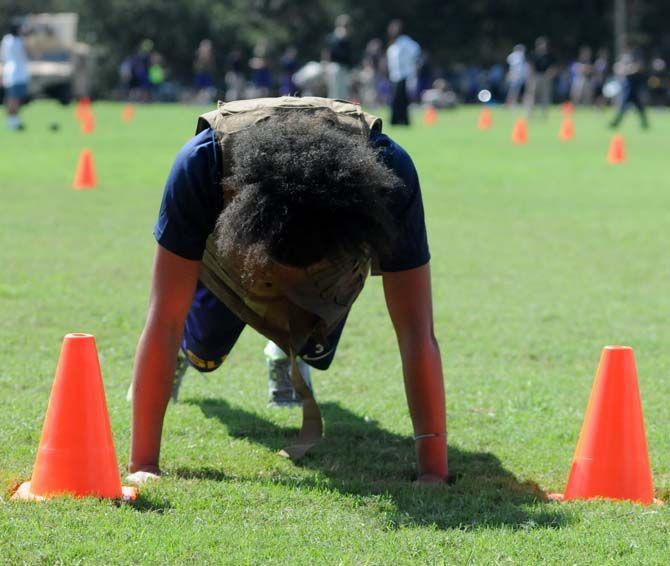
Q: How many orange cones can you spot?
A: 12